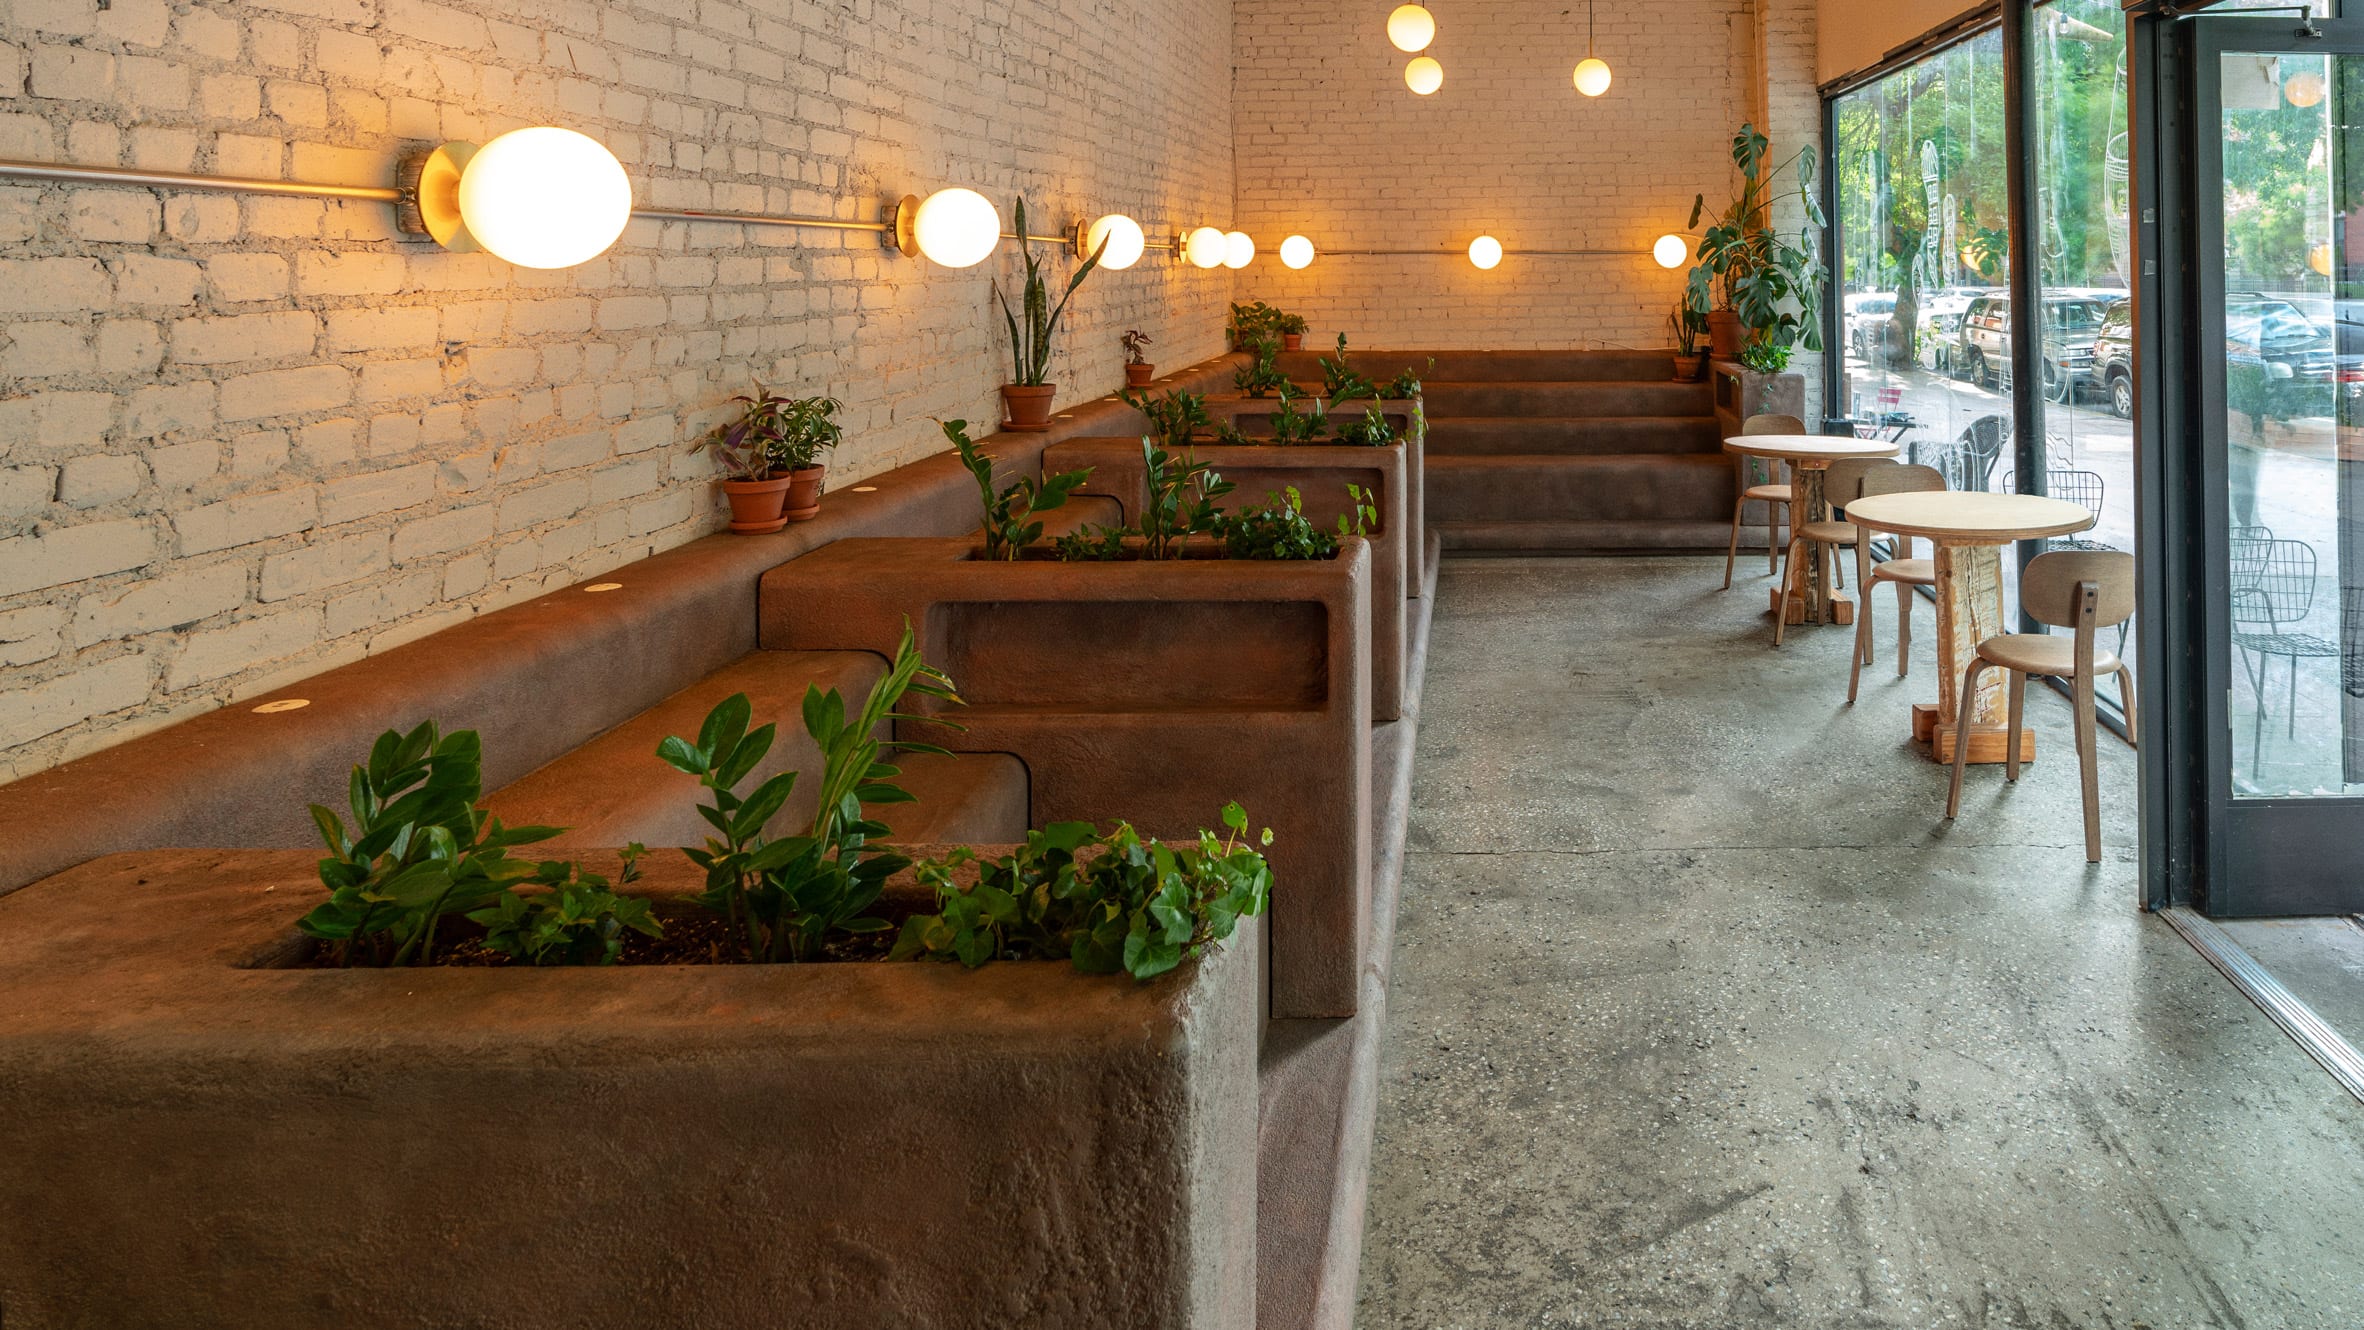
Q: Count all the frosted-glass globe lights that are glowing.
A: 11